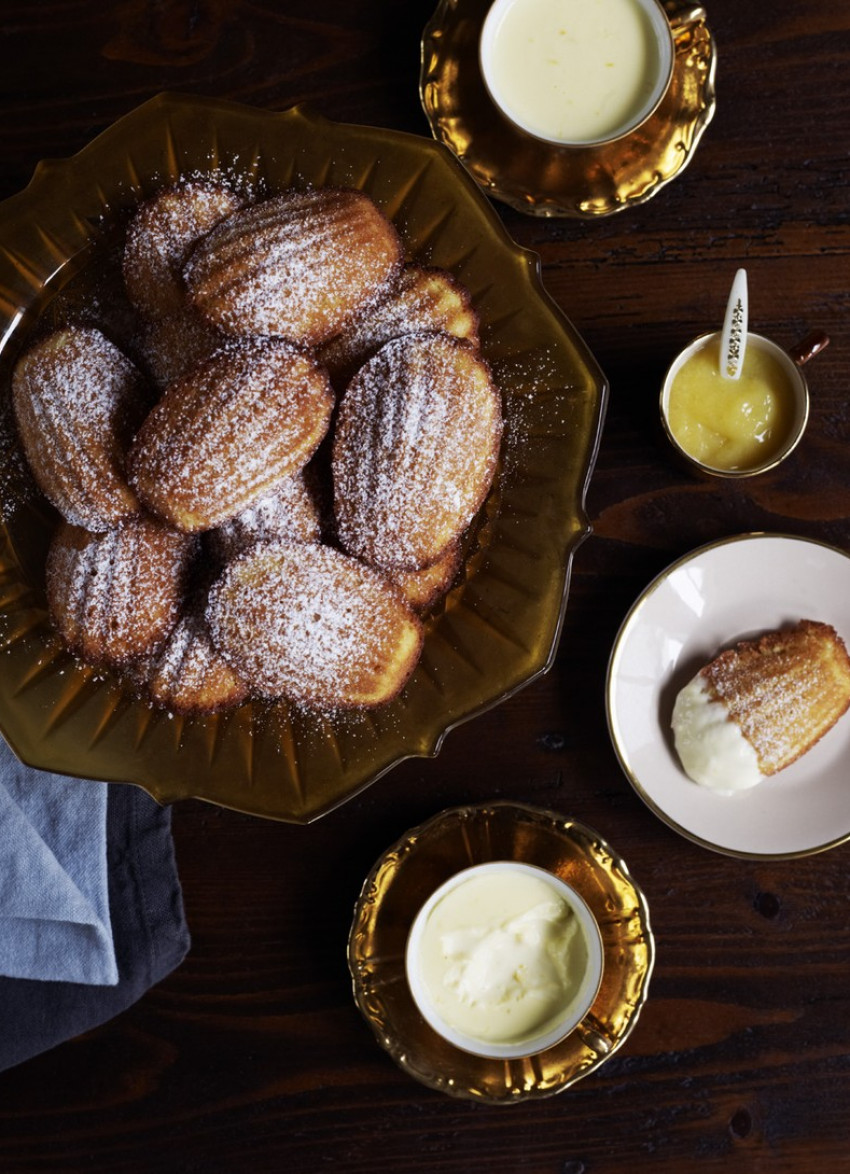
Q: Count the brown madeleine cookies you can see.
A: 13